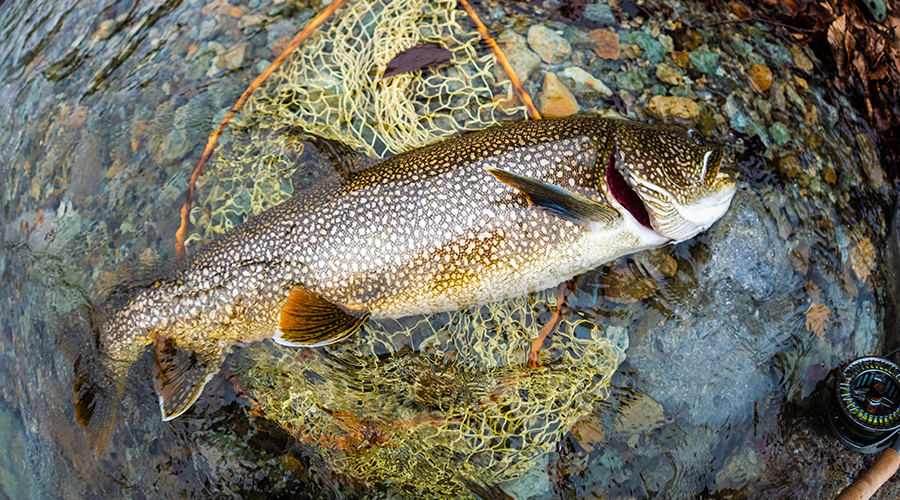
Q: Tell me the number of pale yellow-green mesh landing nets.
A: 1